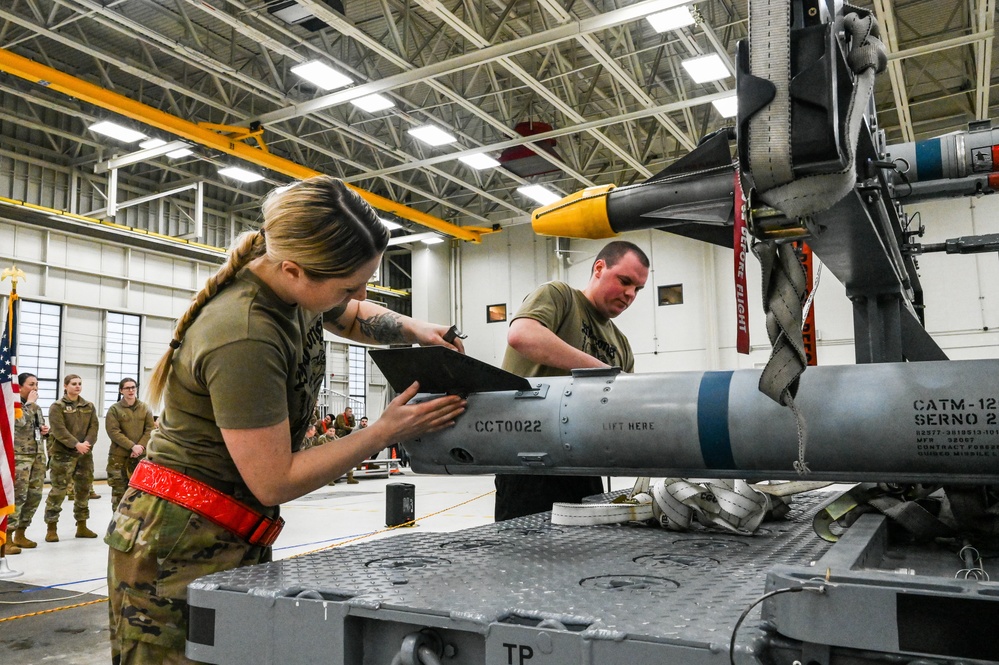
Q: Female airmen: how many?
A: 4